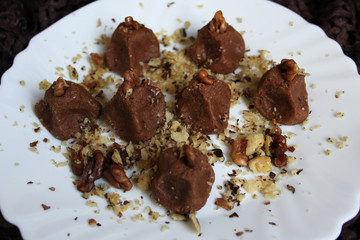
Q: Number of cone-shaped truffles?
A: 7